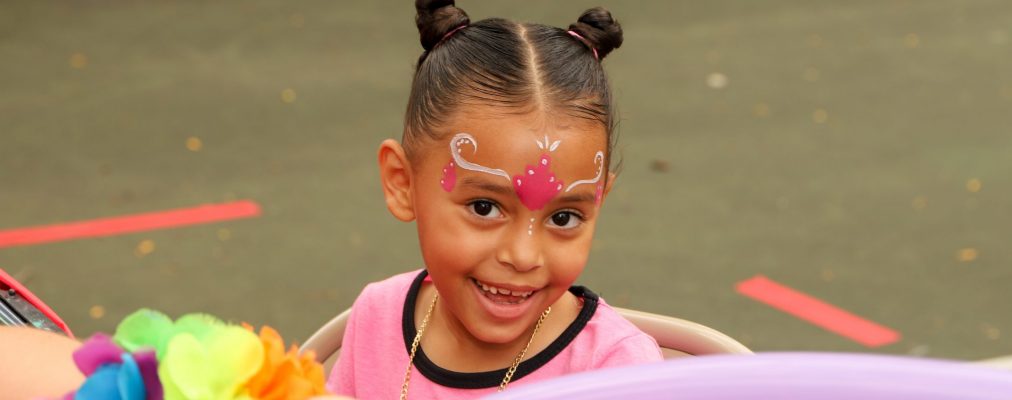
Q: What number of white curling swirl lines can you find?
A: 2